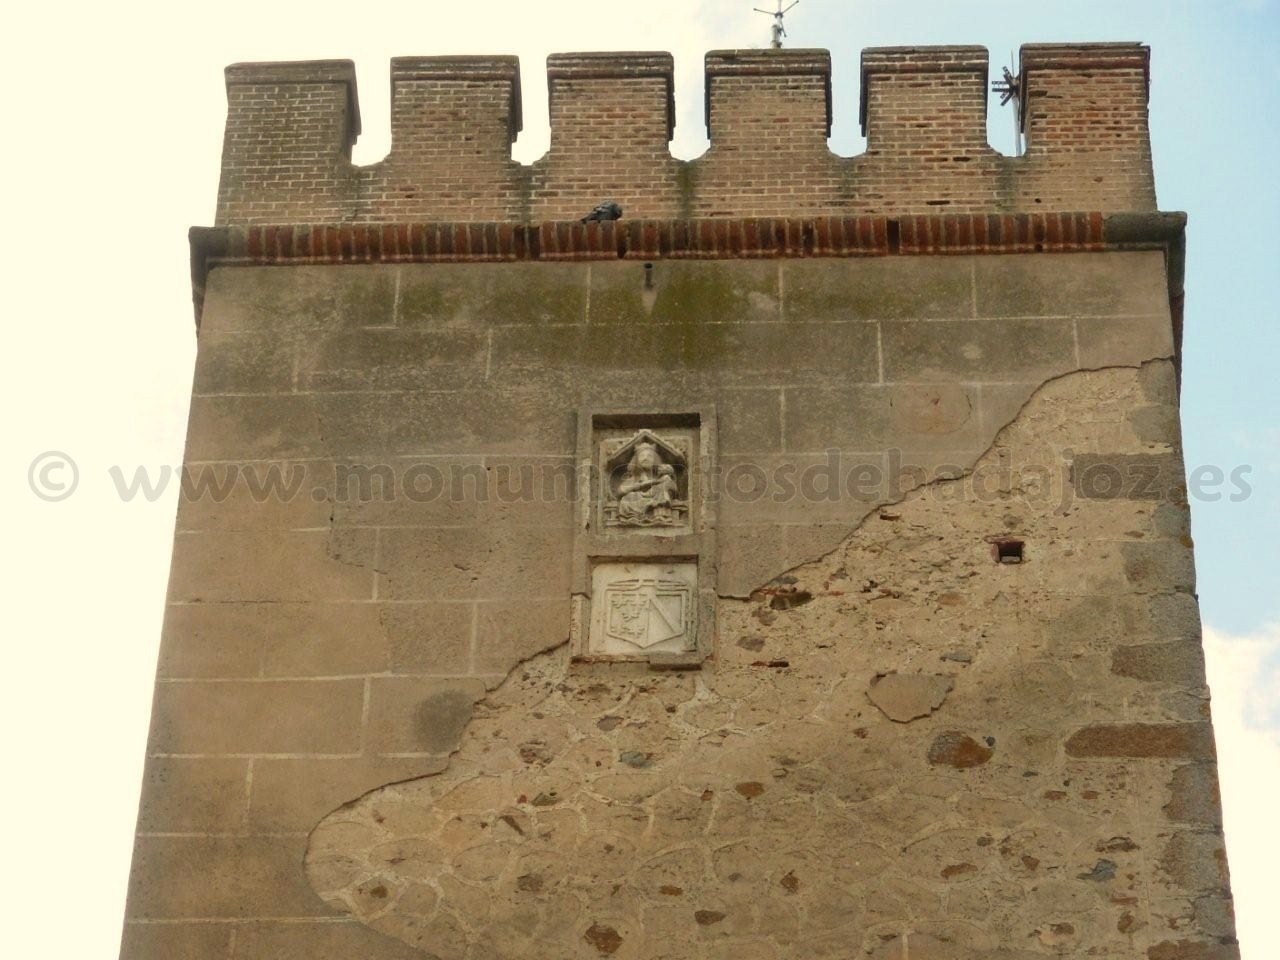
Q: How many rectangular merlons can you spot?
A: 6